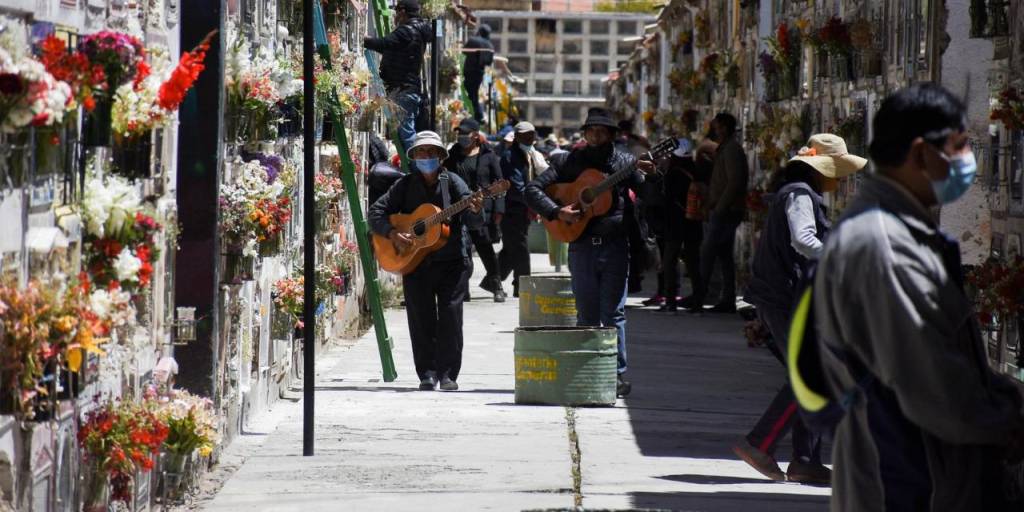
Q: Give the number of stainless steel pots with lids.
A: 0